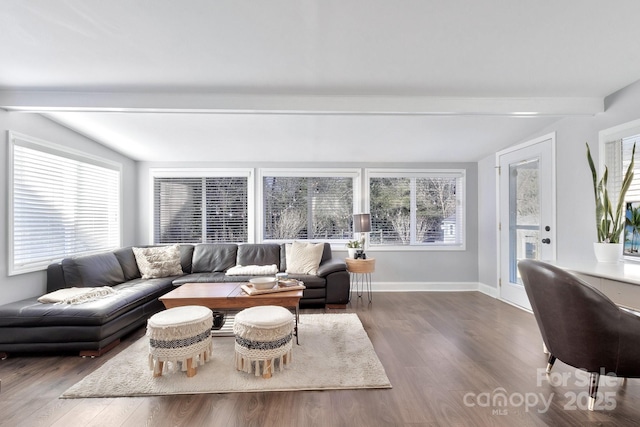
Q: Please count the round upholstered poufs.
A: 2